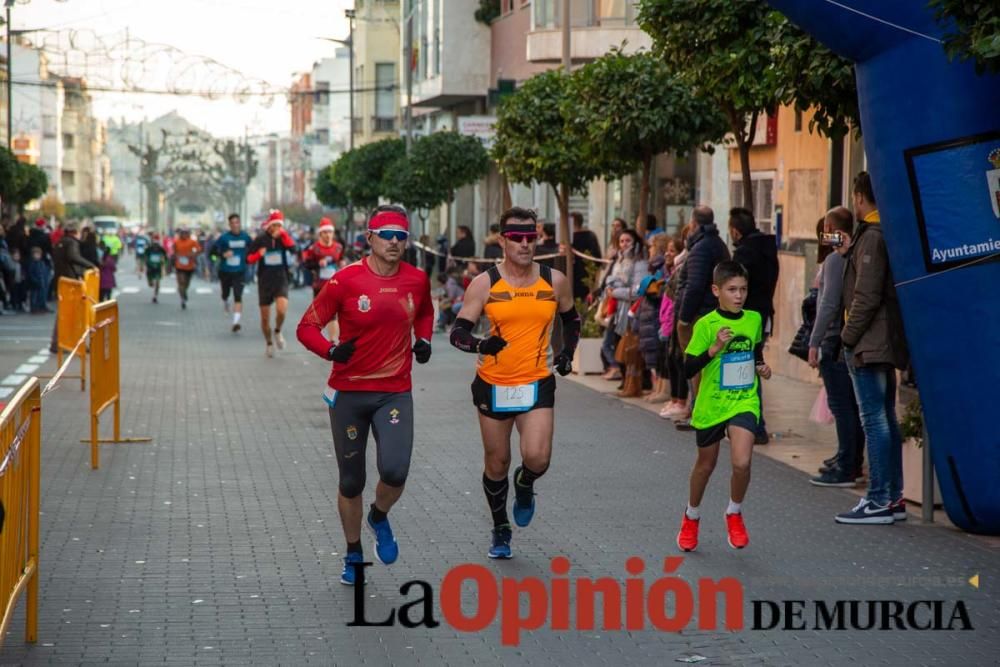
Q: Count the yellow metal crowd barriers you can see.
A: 4